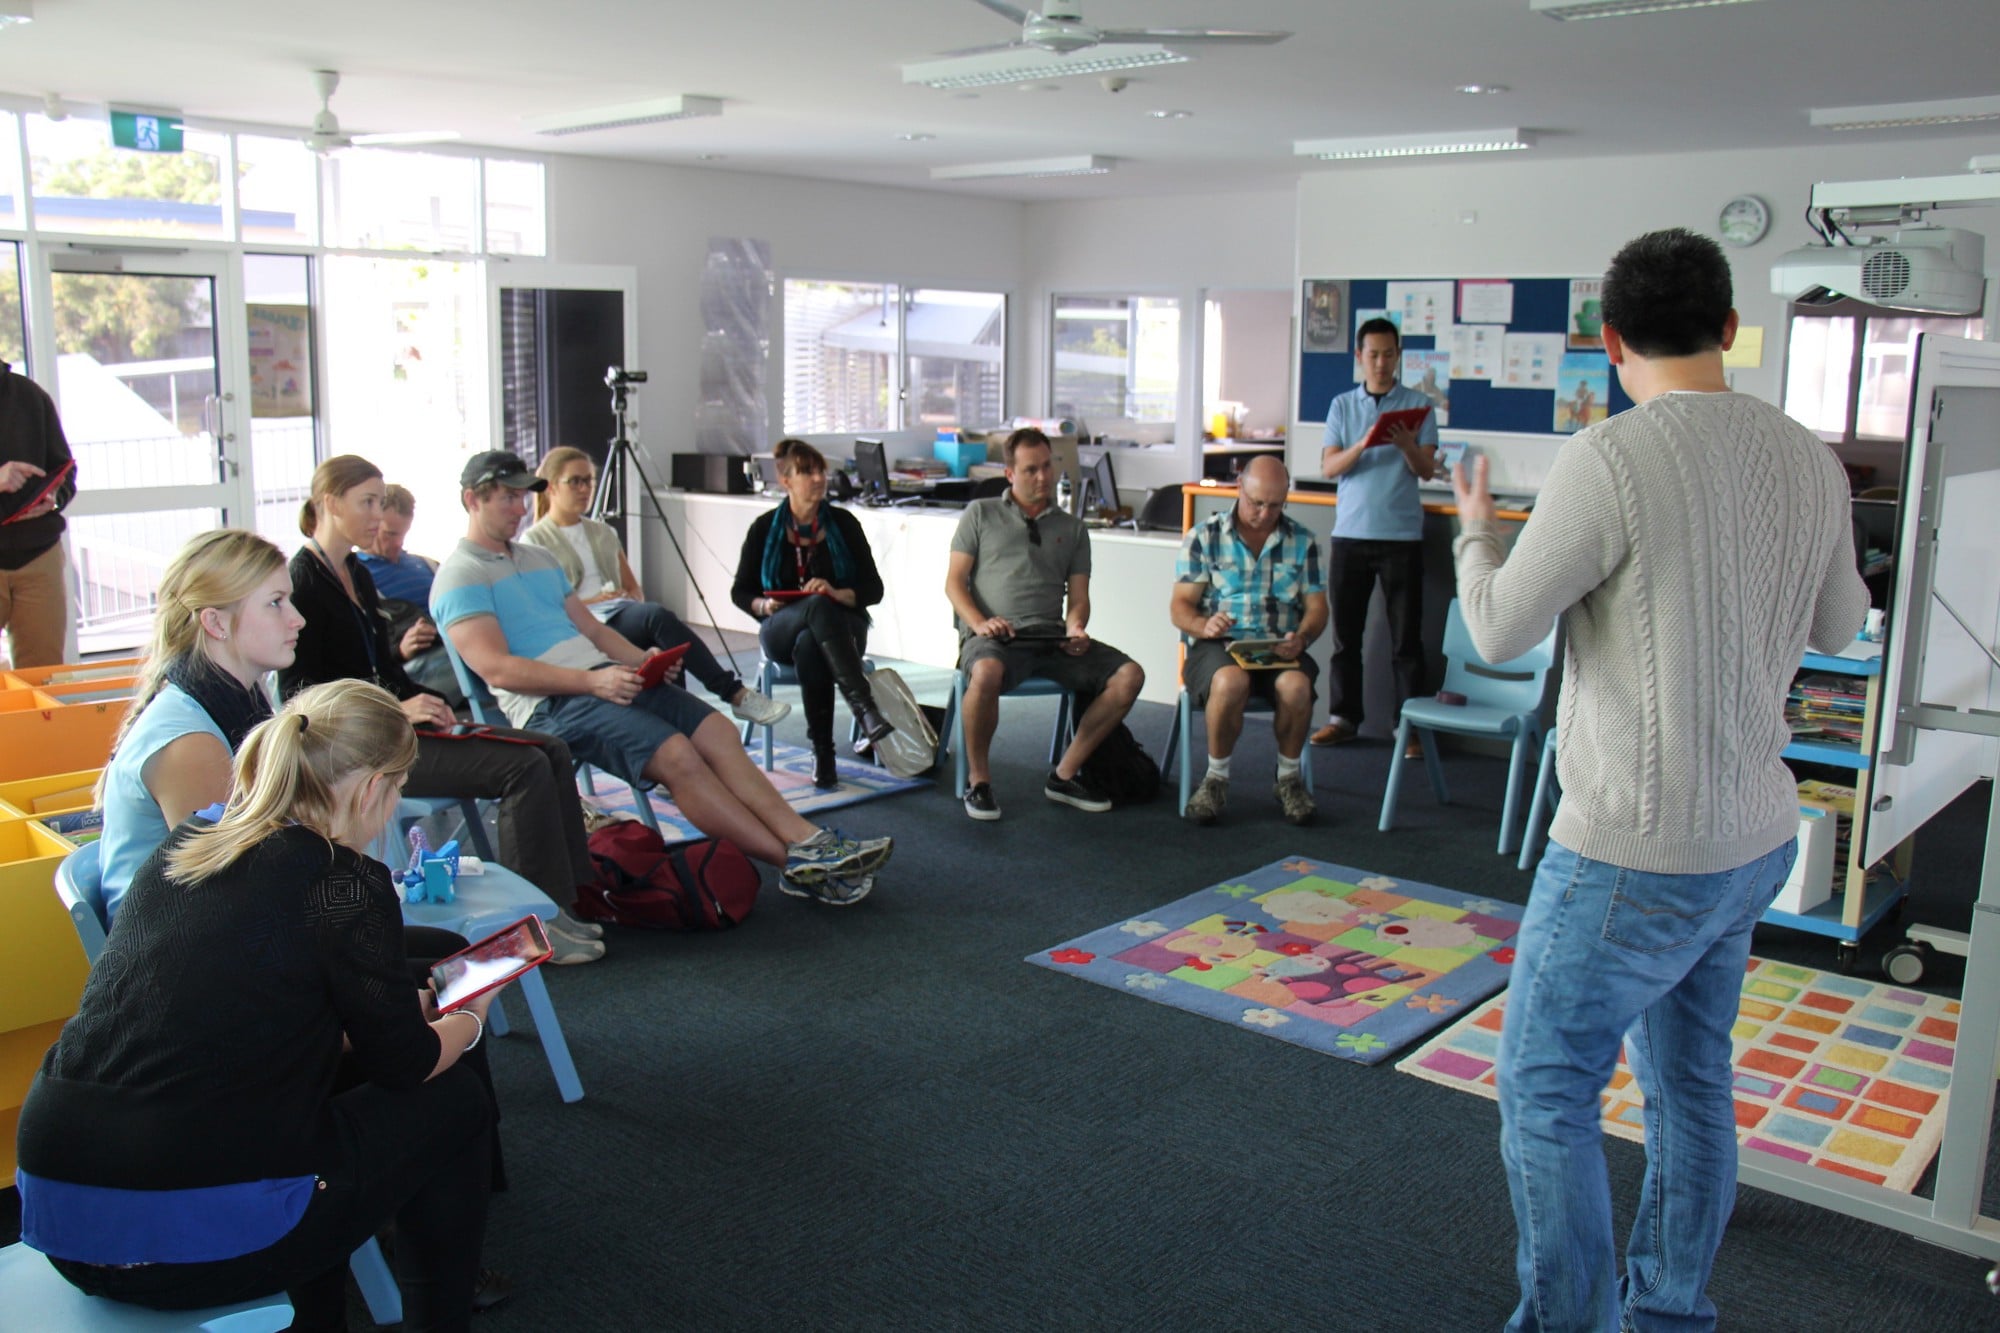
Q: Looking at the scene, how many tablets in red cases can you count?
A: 6